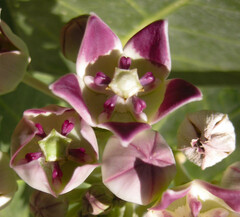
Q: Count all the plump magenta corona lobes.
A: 10